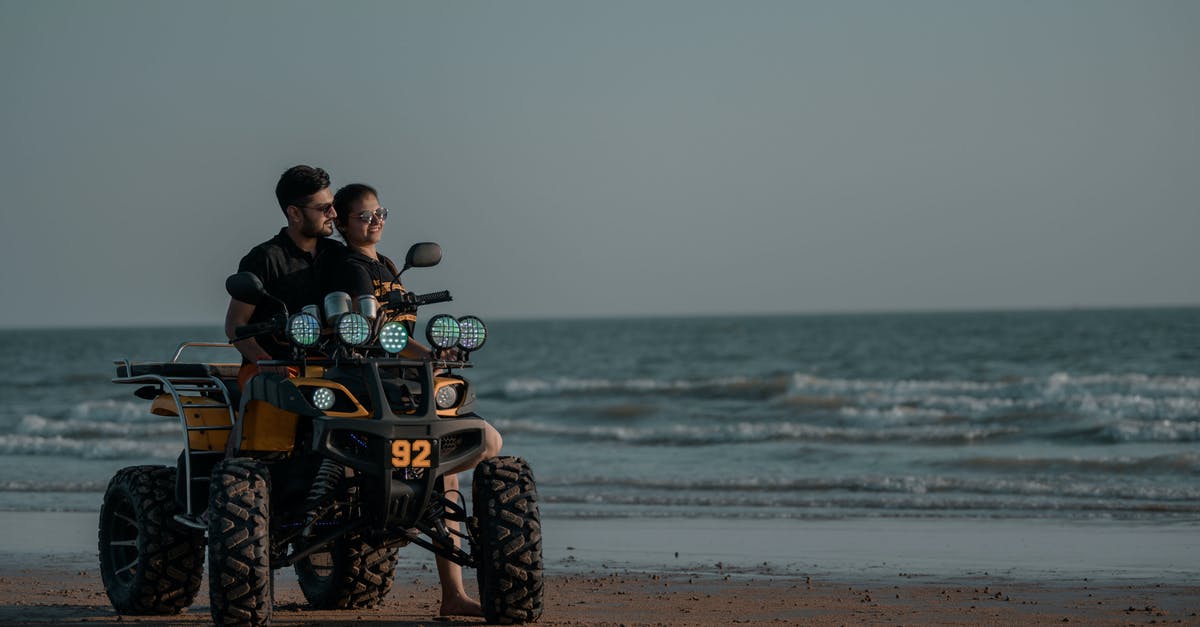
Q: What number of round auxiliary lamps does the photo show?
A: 5